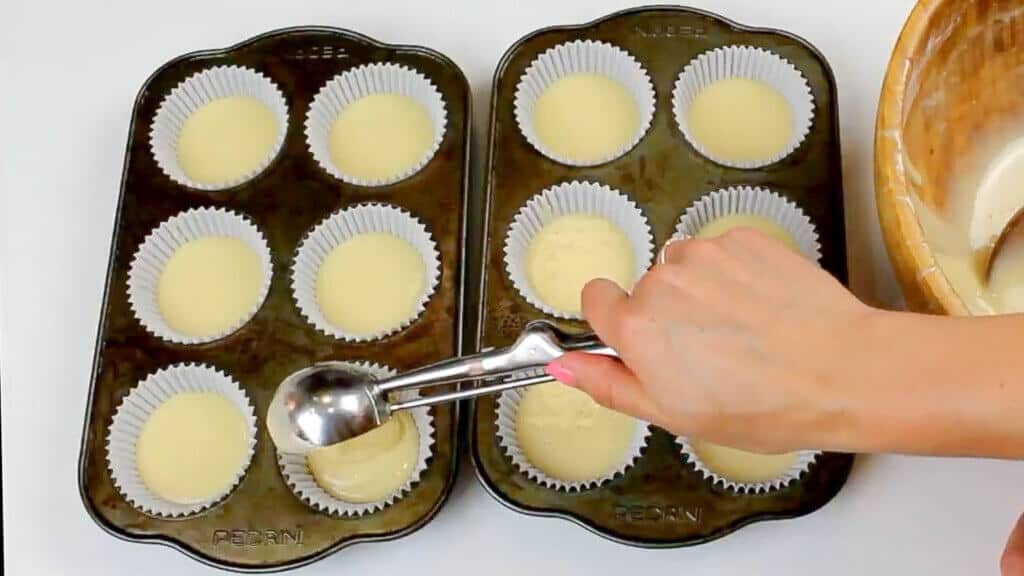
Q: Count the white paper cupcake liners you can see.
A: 12